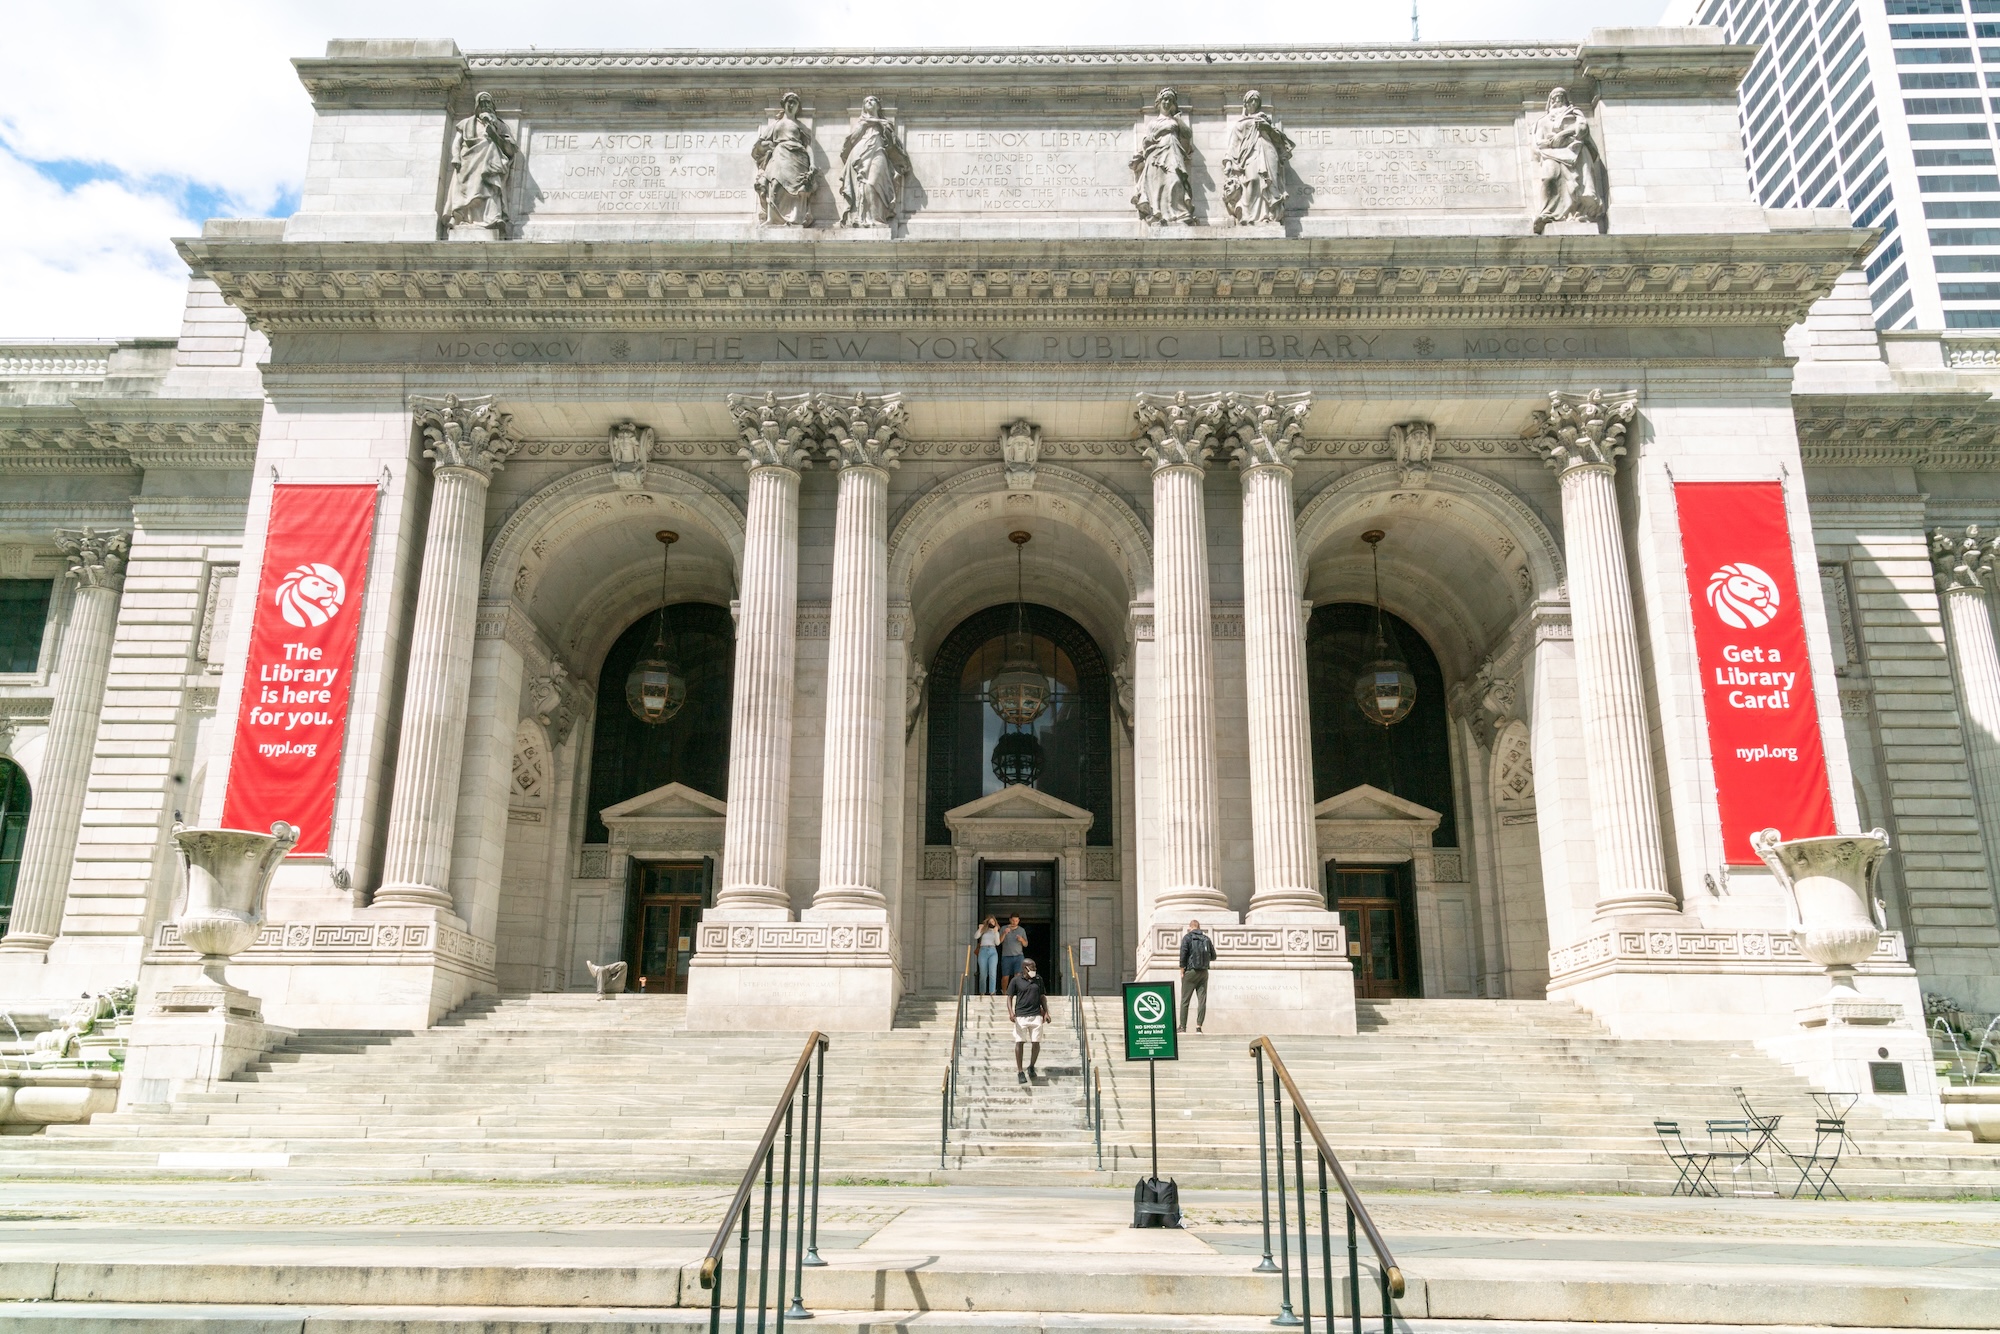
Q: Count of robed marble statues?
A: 6